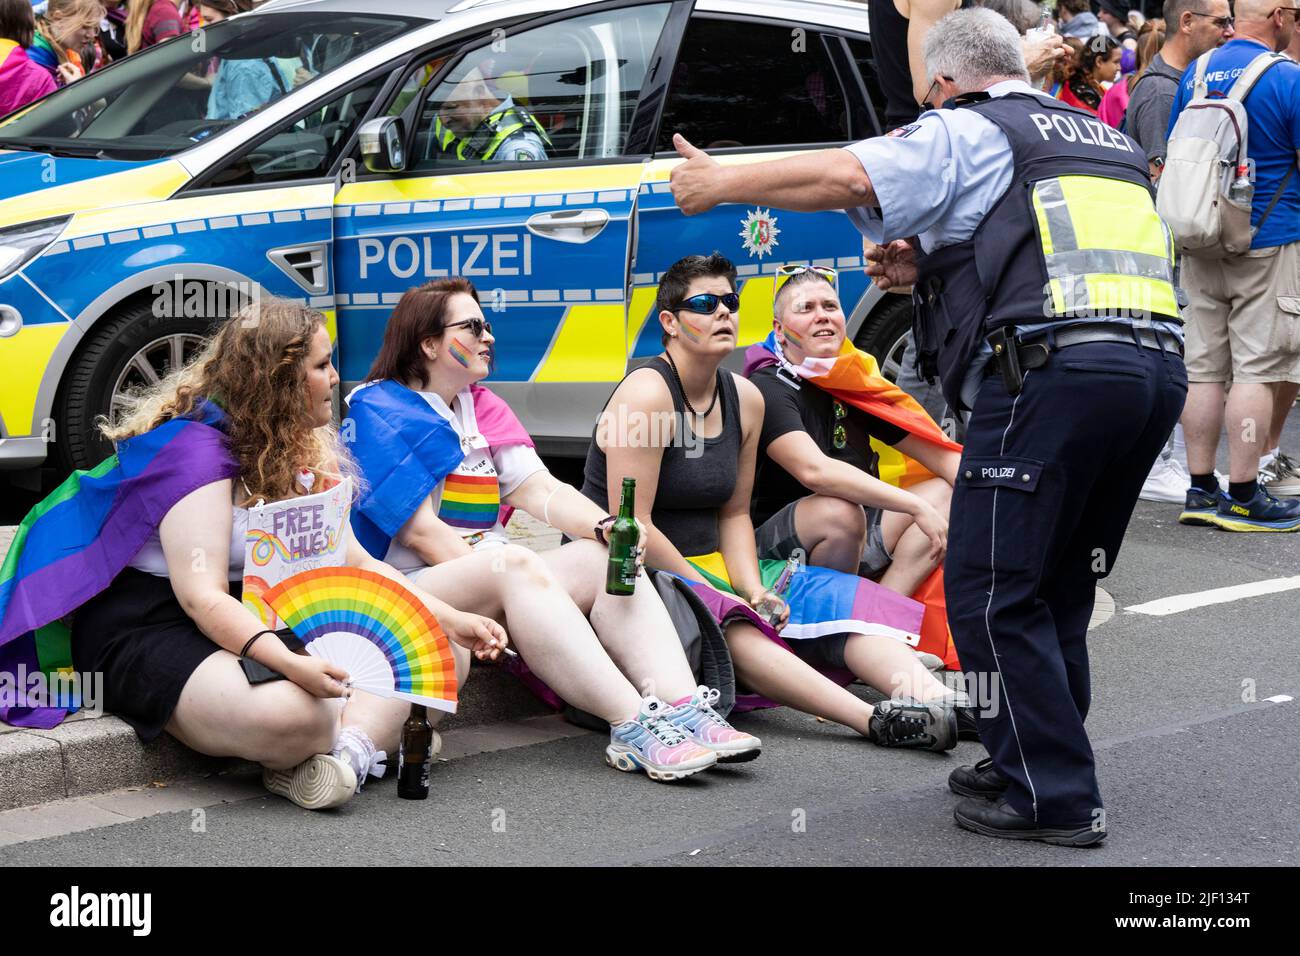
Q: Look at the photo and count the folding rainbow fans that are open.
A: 1